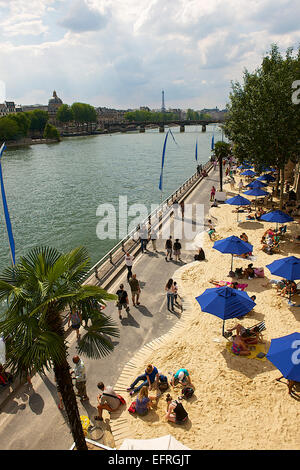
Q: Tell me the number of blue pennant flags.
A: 4